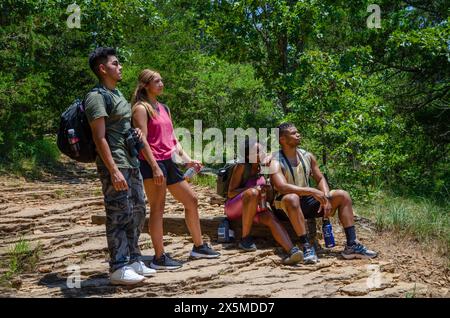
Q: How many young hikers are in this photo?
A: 4